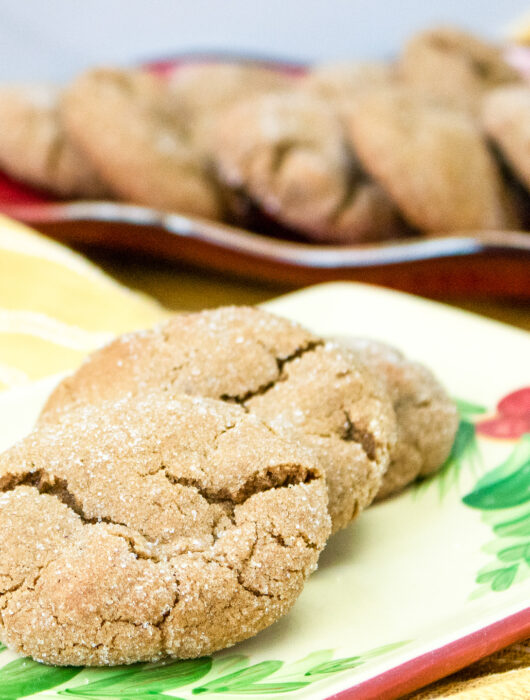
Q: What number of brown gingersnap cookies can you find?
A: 11